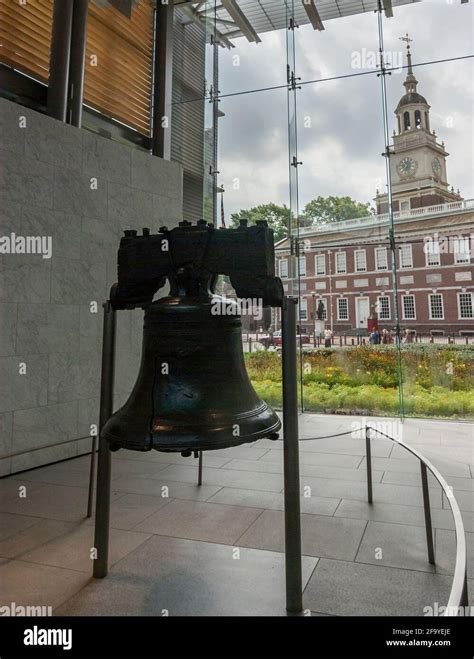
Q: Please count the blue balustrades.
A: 0